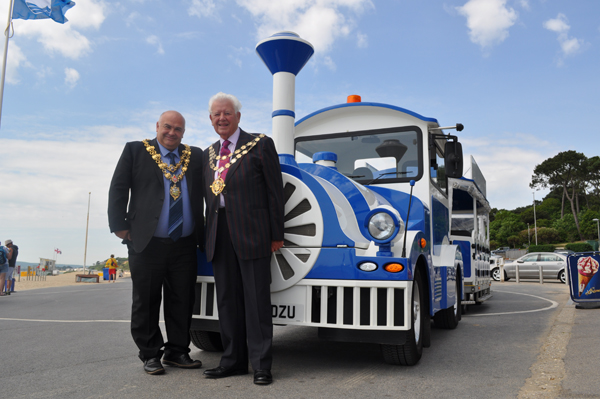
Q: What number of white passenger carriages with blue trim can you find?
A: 1